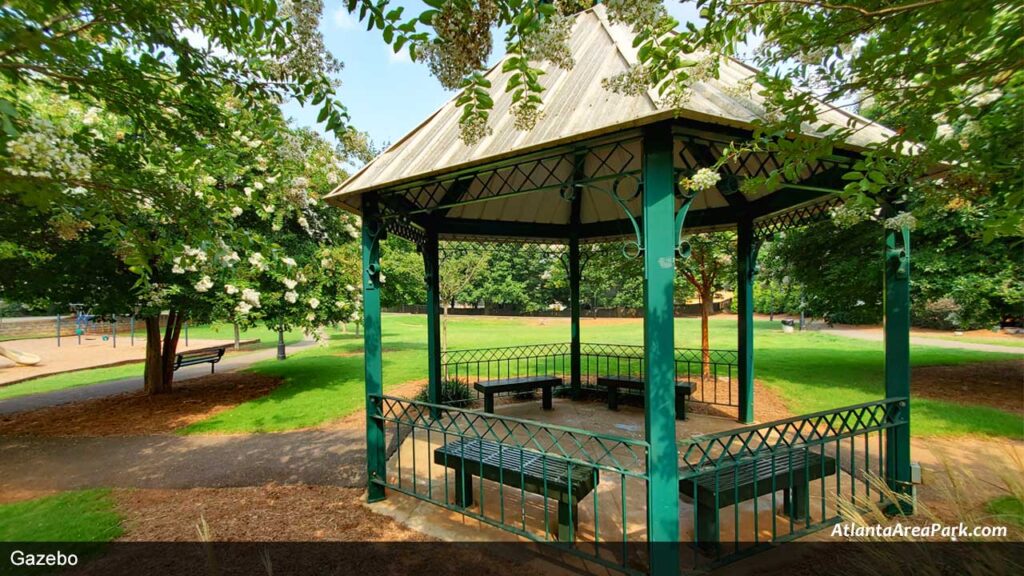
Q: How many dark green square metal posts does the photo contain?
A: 6